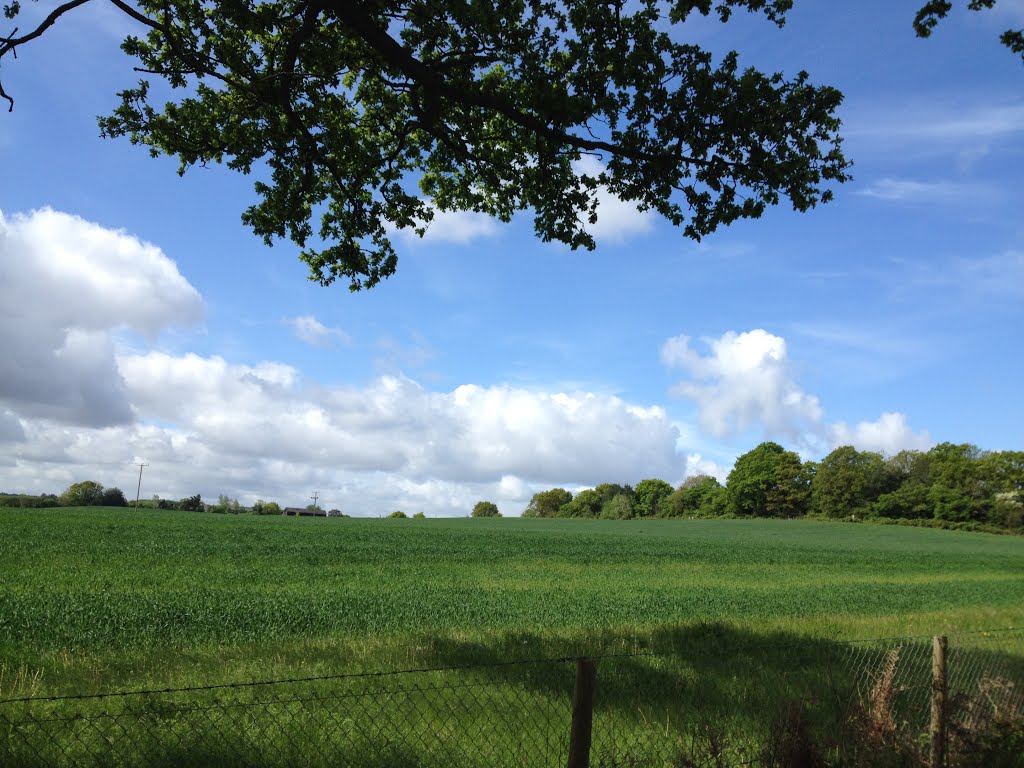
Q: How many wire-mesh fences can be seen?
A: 1